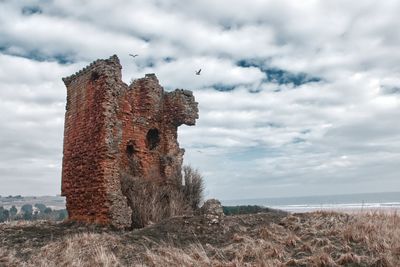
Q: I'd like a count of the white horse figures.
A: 0